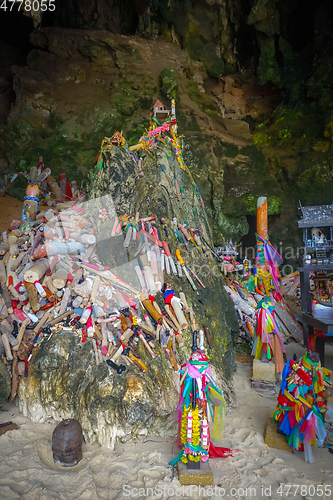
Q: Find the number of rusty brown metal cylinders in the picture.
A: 1